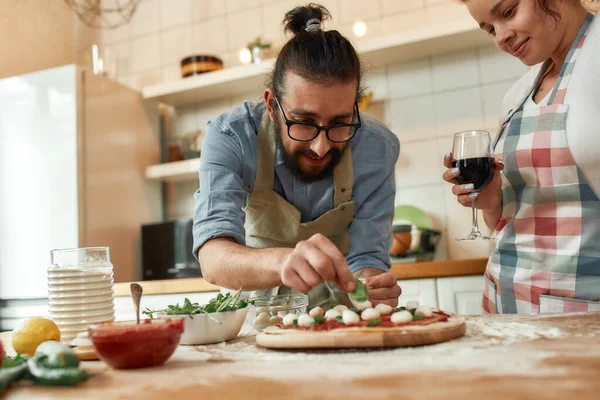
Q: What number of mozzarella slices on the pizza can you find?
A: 12